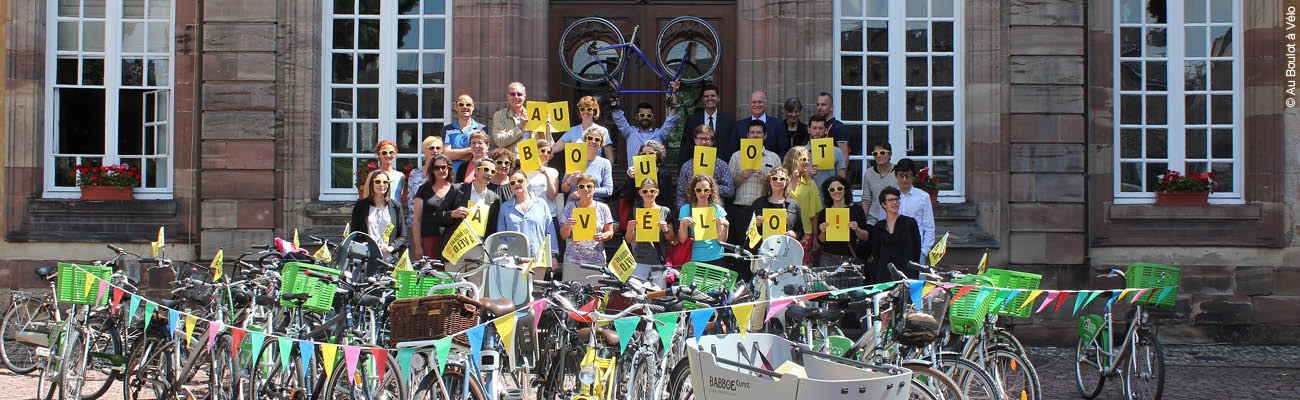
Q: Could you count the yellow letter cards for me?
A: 14